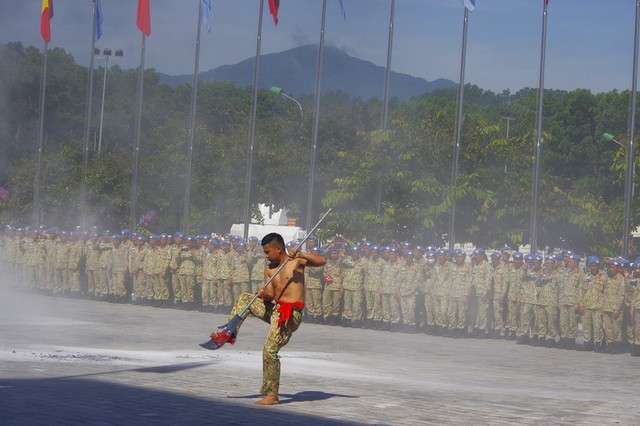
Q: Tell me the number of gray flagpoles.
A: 10